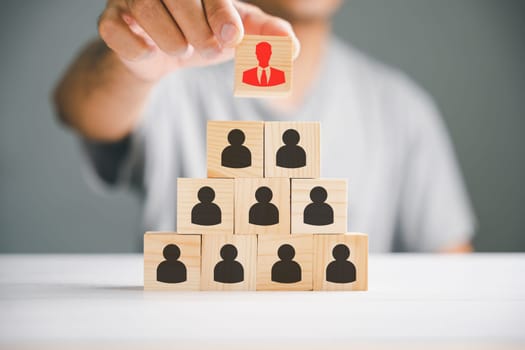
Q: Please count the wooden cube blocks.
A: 10